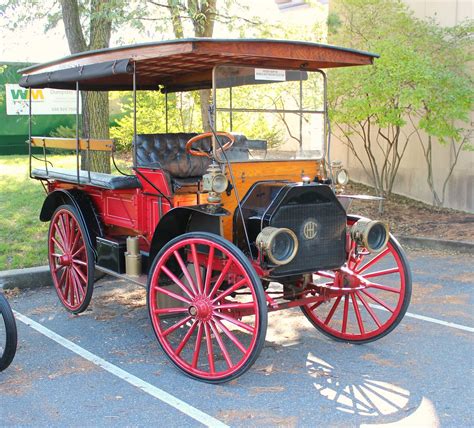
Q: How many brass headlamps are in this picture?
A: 2